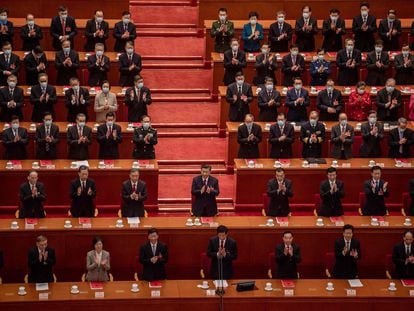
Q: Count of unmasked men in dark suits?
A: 13